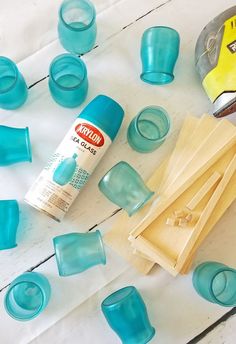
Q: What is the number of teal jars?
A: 12